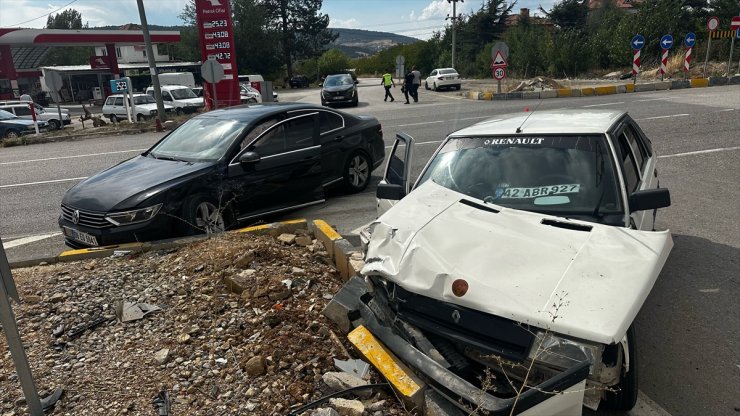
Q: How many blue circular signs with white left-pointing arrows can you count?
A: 3